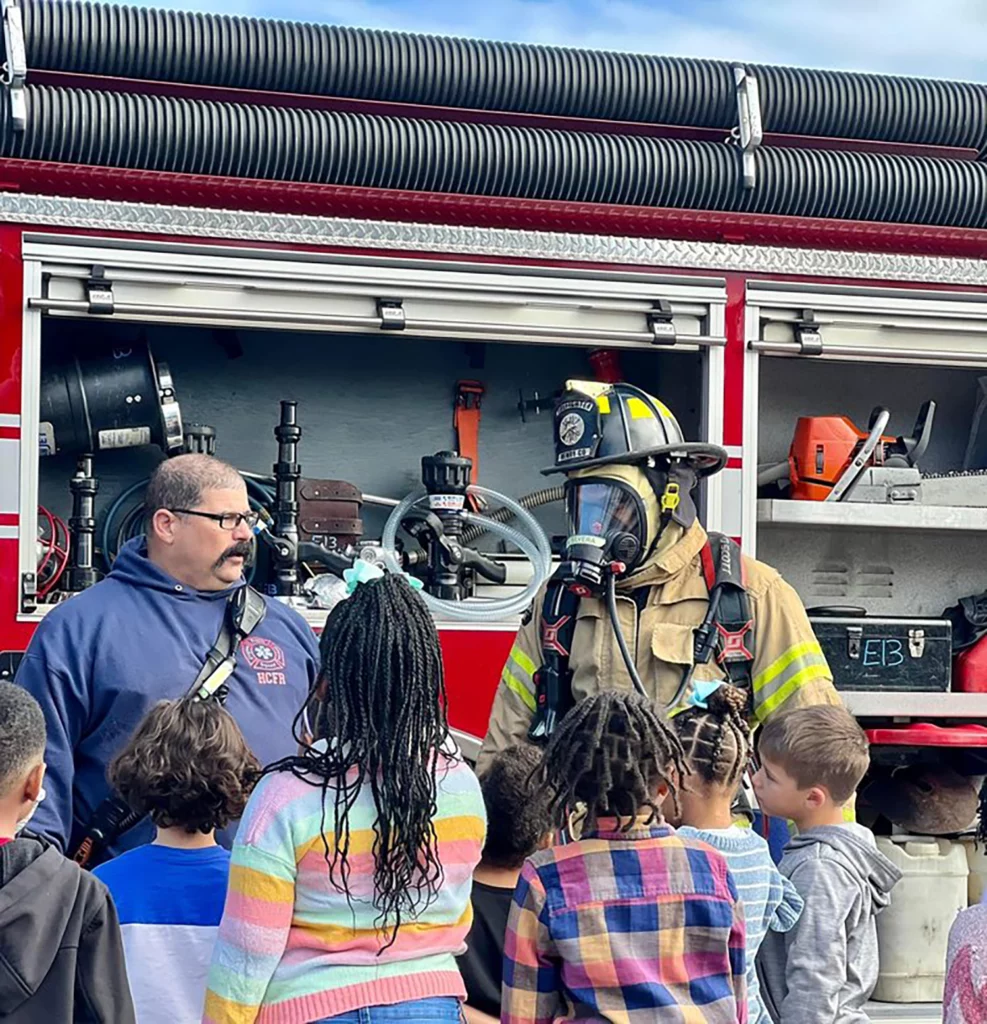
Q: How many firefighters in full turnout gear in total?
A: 1